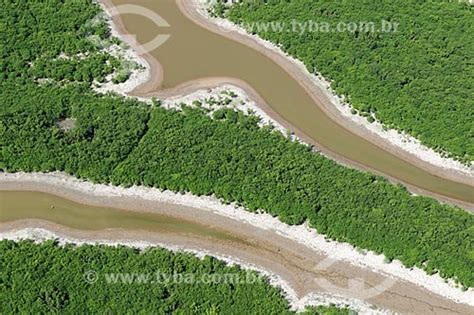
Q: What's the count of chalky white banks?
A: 4